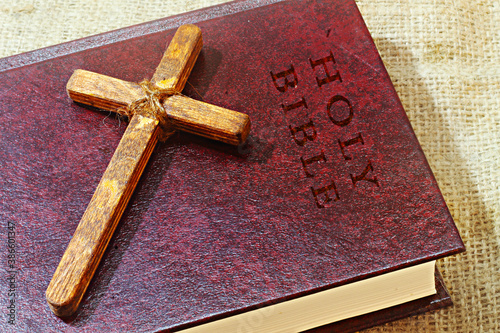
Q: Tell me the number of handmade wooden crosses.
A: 1